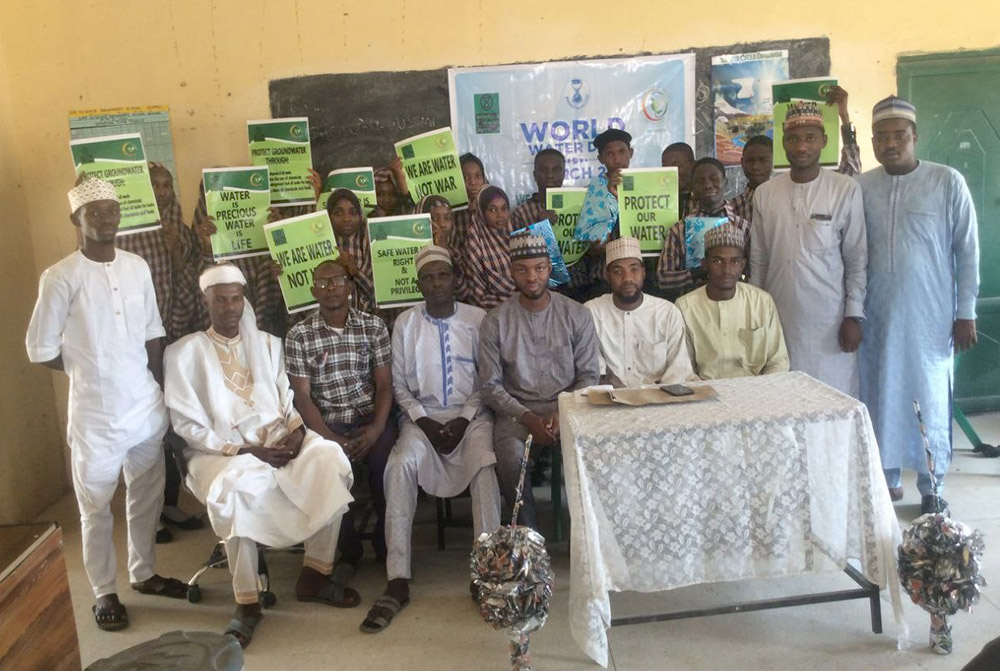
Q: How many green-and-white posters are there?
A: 10